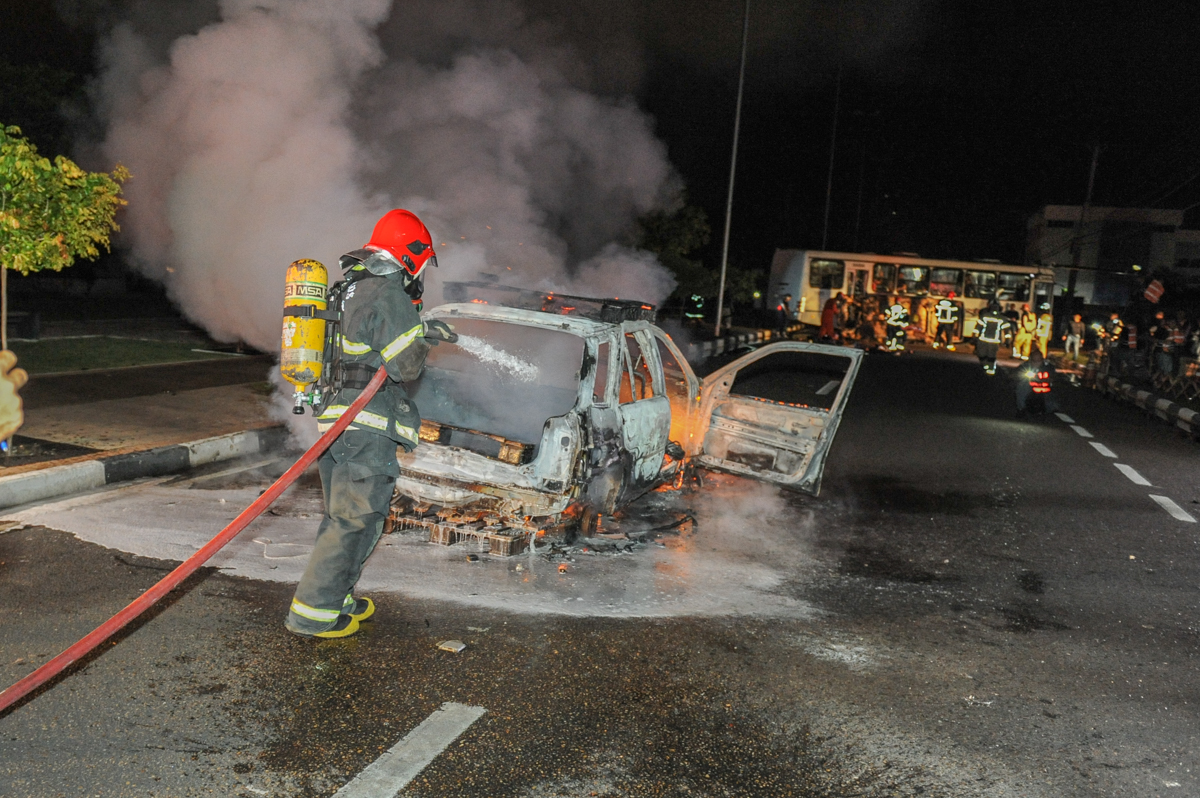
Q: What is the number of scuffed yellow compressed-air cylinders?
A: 1